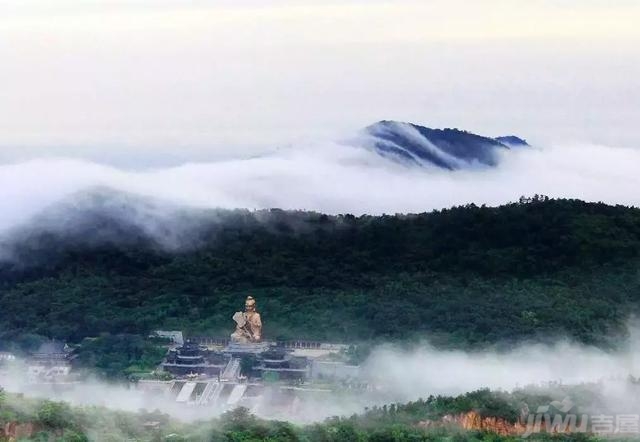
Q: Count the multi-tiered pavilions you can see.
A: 3